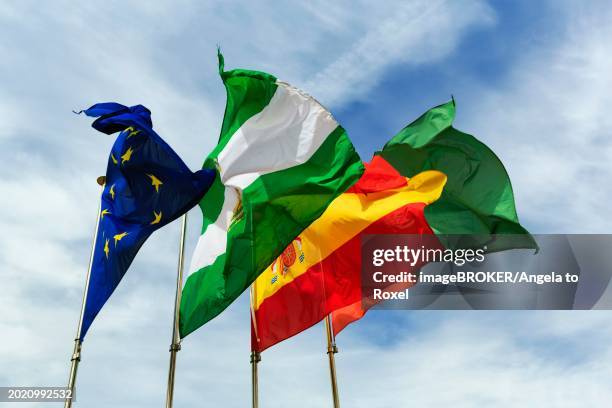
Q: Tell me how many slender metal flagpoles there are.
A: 4